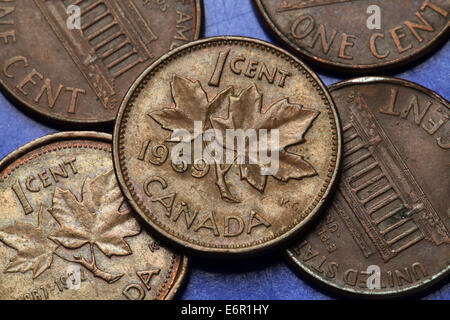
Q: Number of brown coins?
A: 5